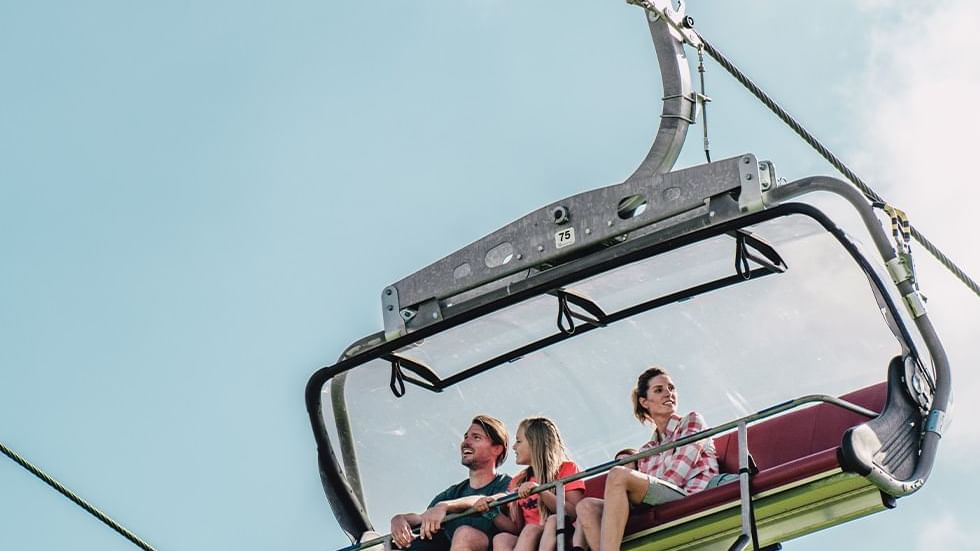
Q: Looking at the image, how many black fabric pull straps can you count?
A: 3